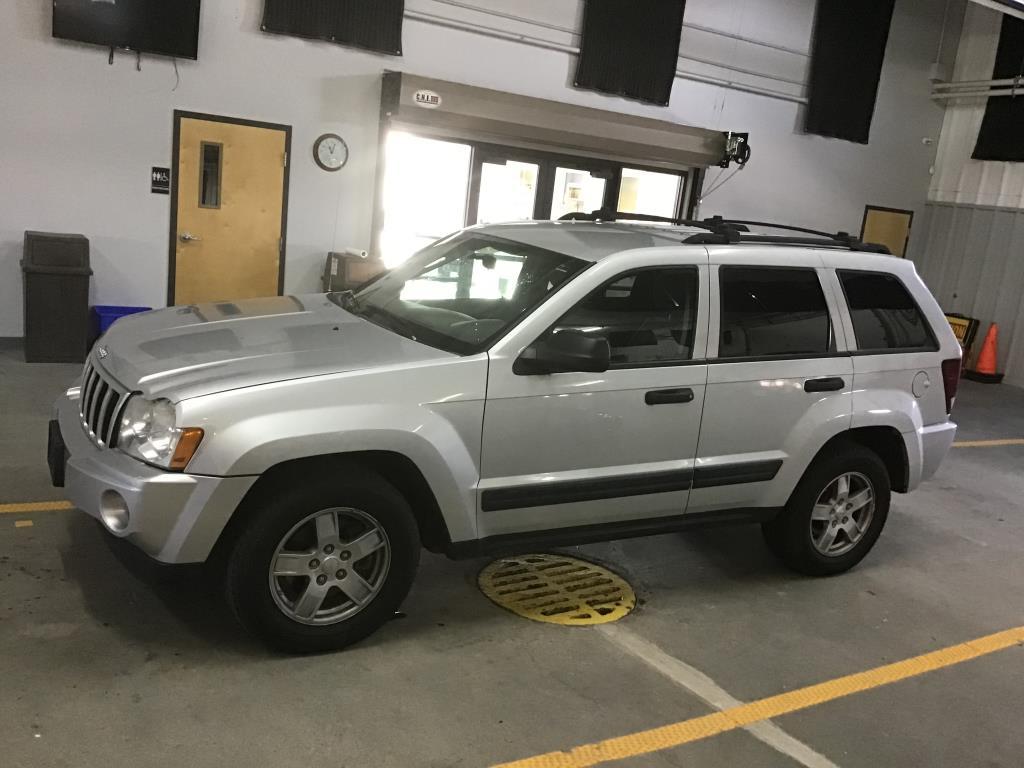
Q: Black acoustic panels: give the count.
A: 4